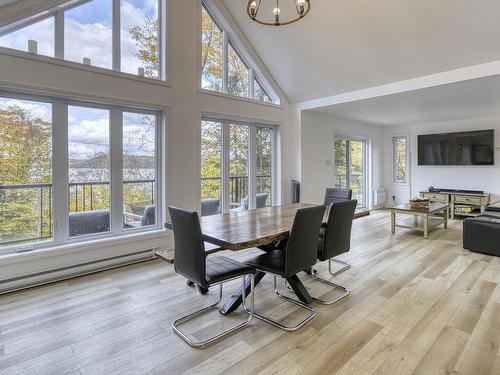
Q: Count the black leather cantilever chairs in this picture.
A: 4